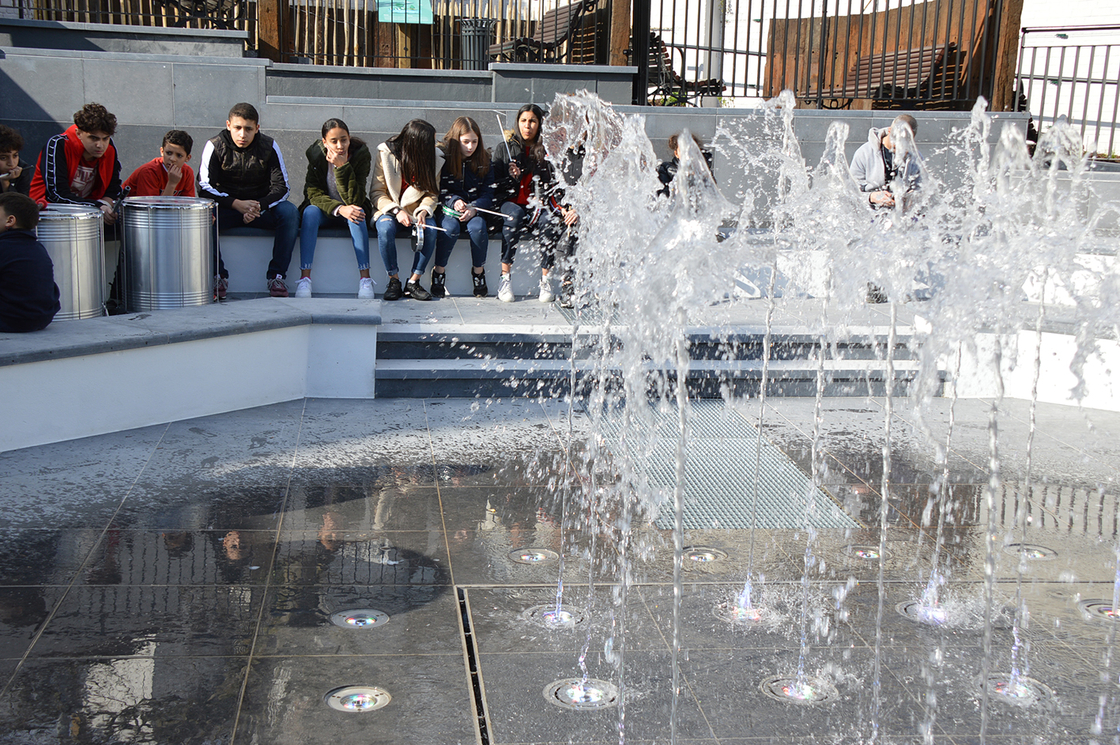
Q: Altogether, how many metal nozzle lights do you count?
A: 13